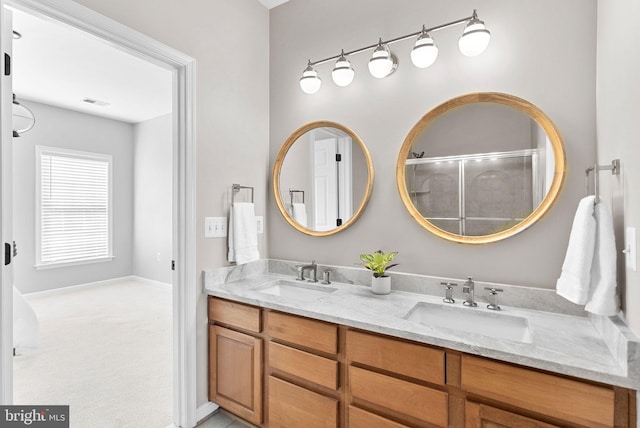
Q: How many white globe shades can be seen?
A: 5